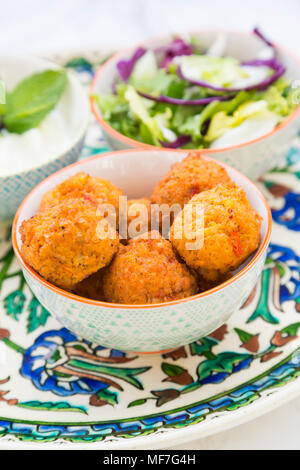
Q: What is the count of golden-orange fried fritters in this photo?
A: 6